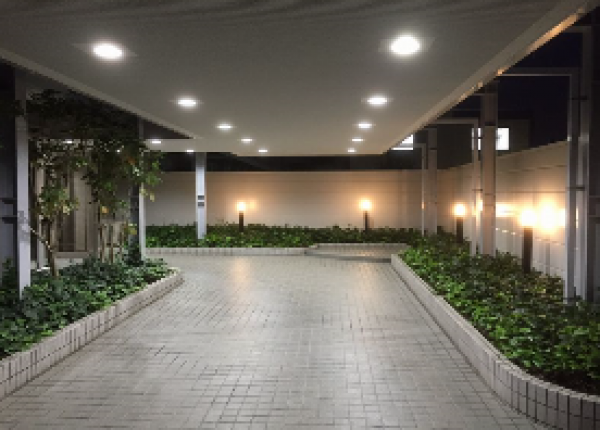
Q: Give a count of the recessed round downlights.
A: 12